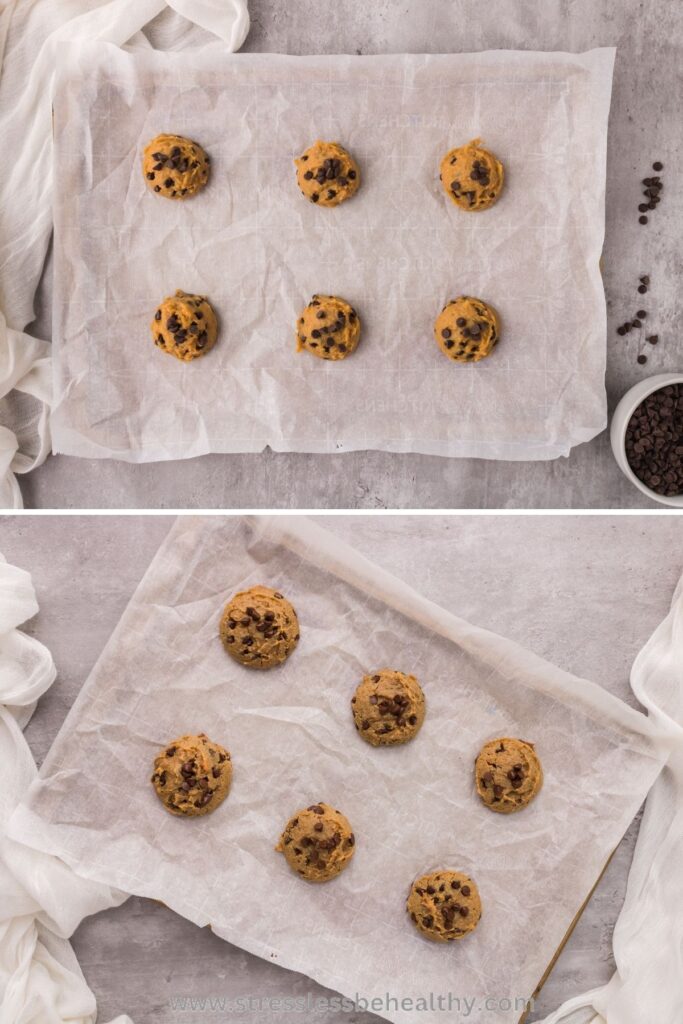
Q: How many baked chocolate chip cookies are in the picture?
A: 6